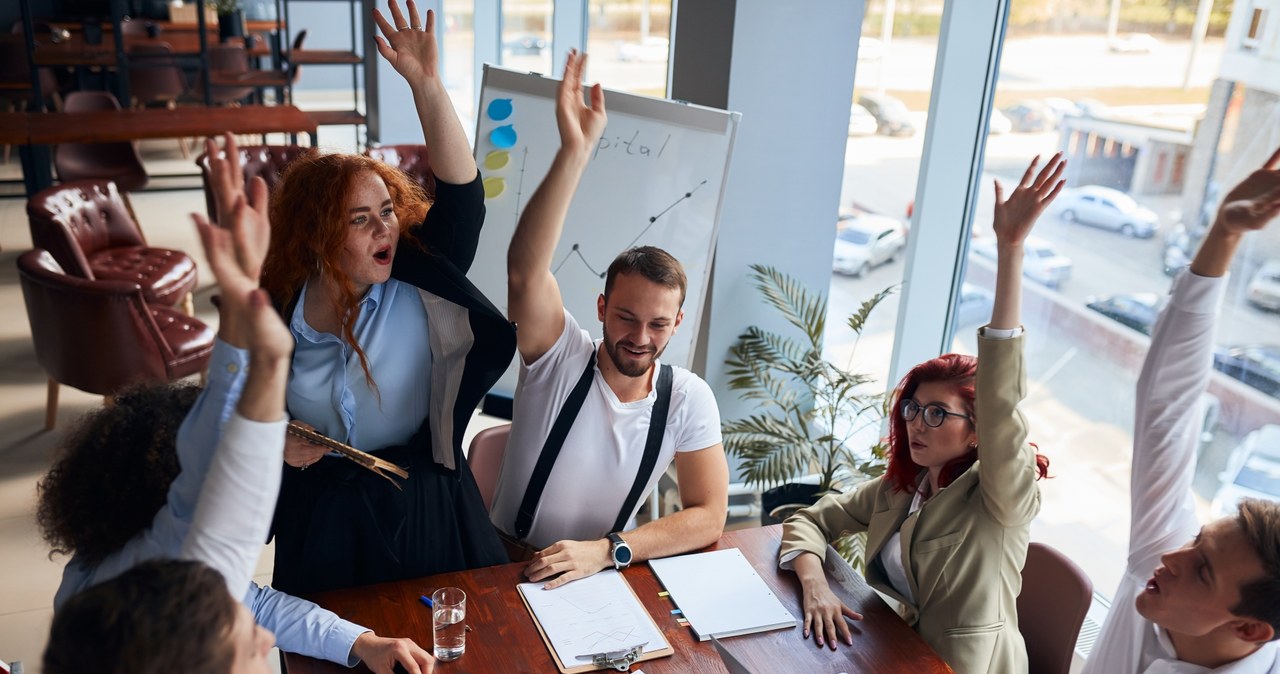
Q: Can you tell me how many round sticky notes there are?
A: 4